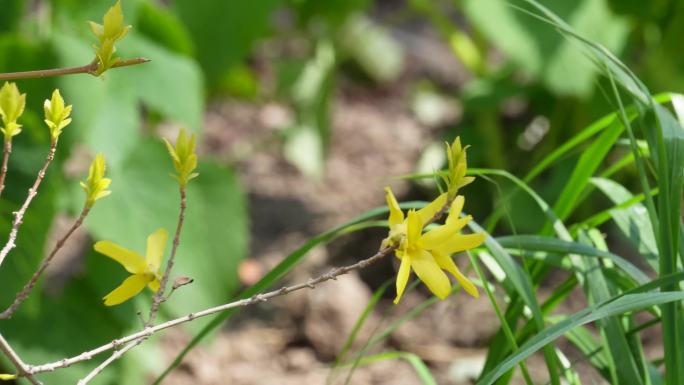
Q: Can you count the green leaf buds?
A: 6